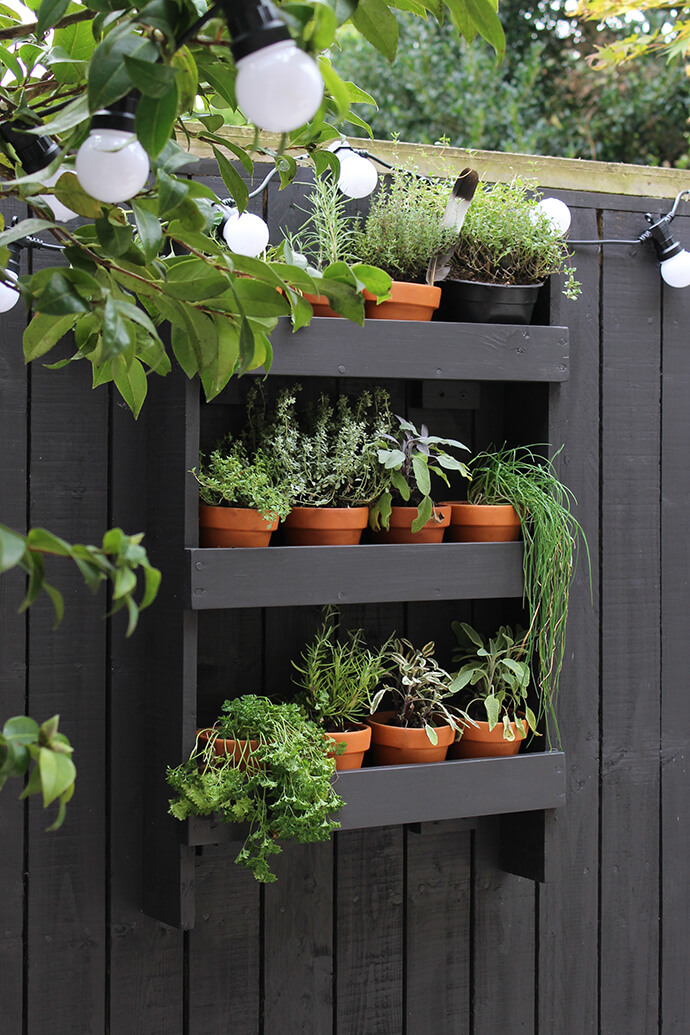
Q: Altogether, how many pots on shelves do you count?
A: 11